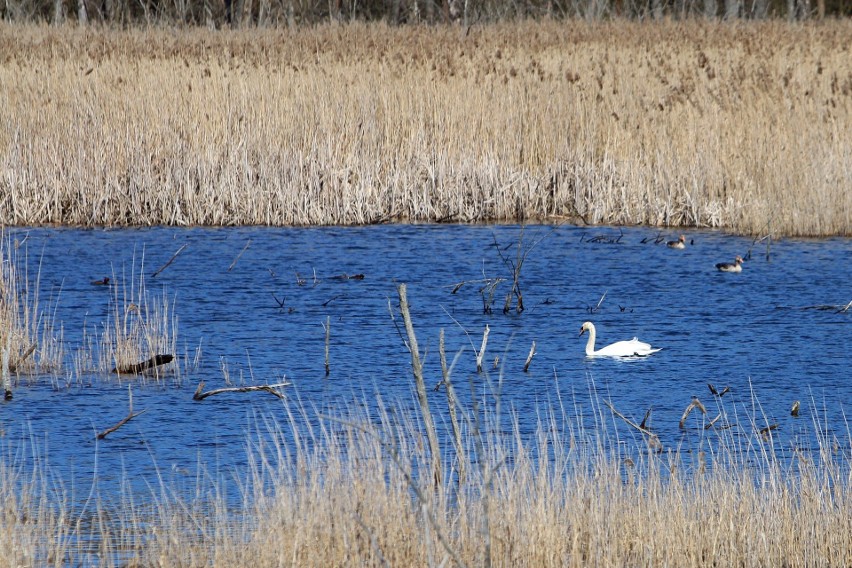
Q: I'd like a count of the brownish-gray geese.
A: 2